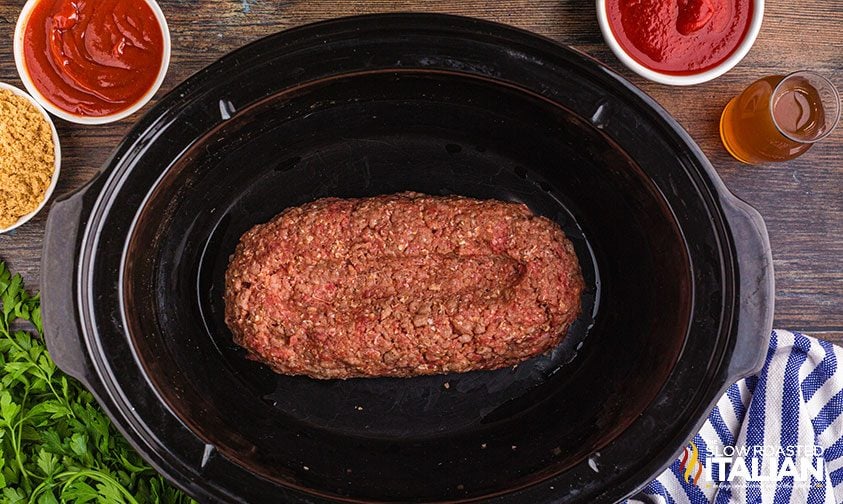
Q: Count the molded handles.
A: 2